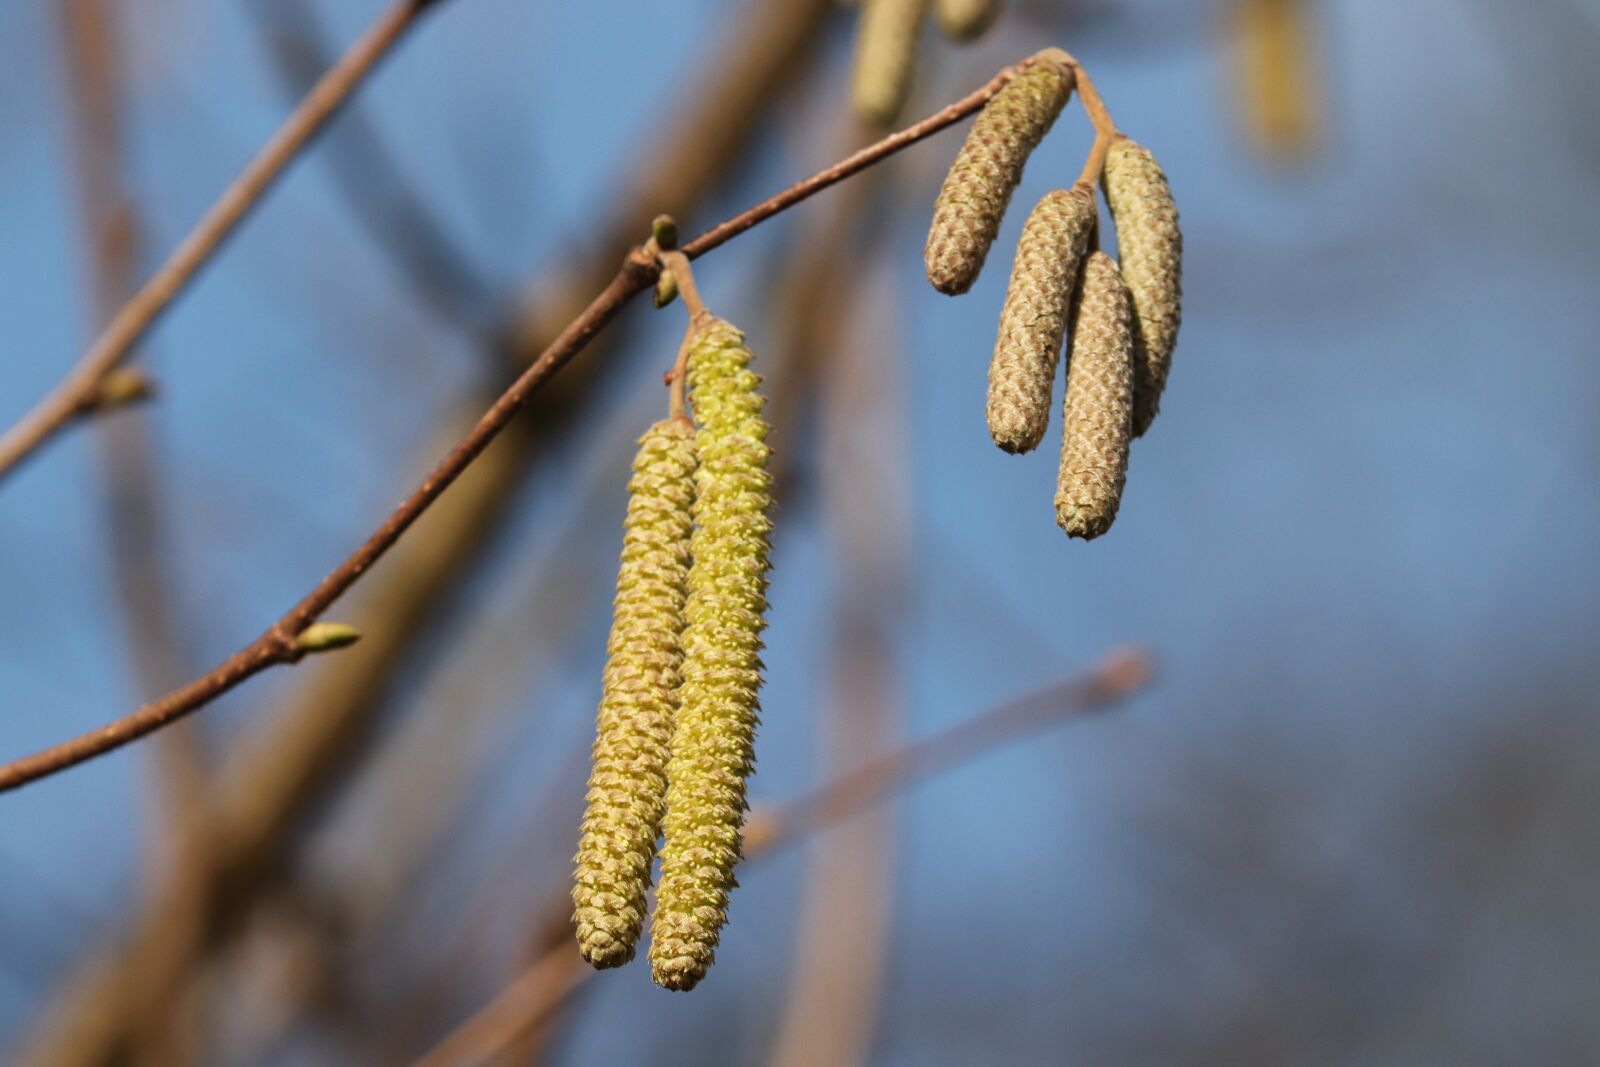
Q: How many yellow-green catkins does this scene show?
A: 2